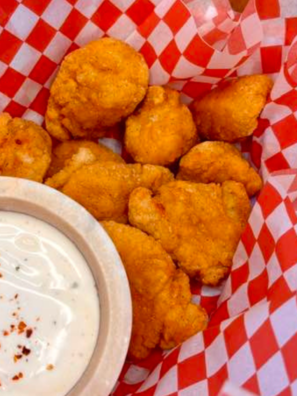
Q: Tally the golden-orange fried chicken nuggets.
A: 9